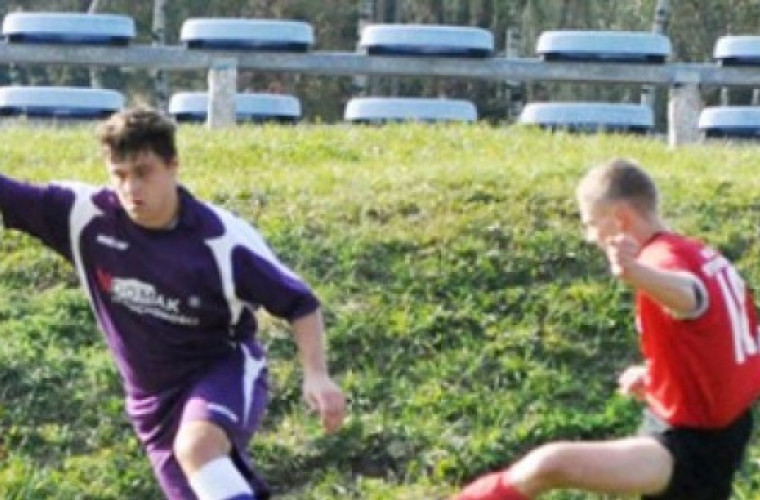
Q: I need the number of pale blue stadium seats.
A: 10